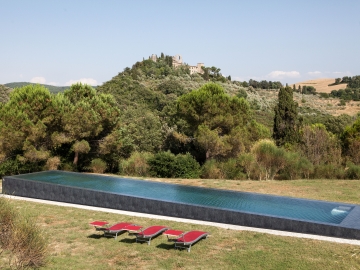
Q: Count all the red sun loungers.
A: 3